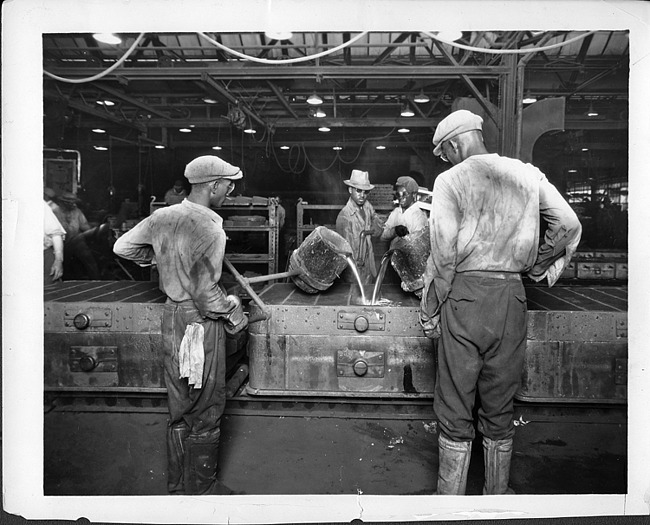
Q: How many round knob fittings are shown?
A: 4